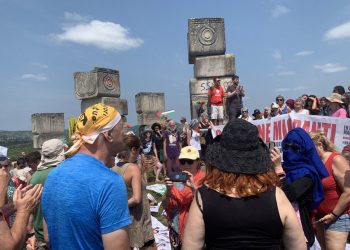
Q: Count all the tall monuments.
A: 4